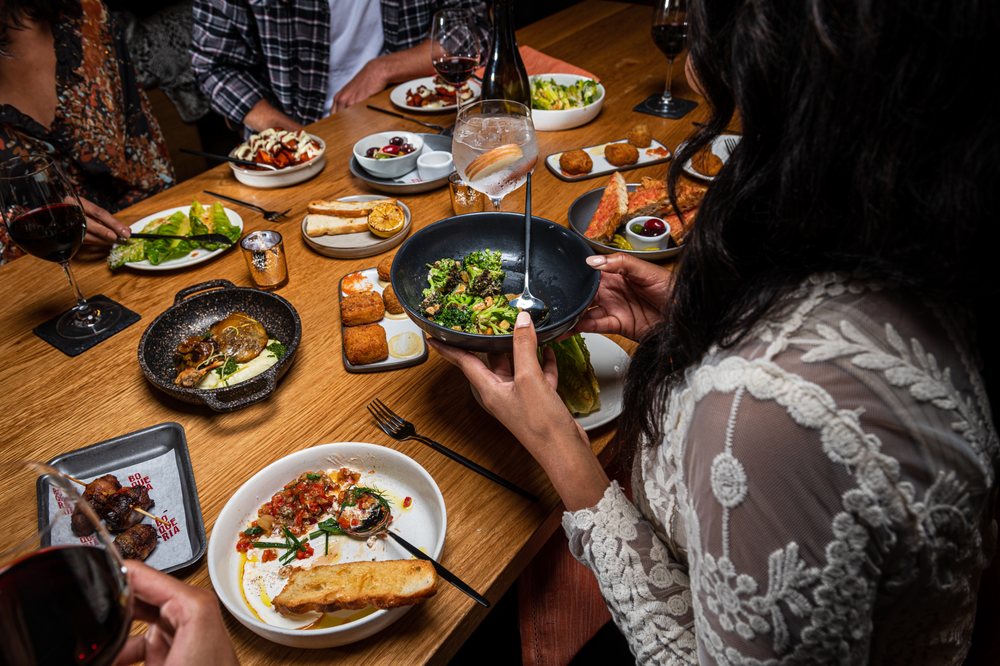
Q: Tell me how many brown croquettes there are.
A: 8